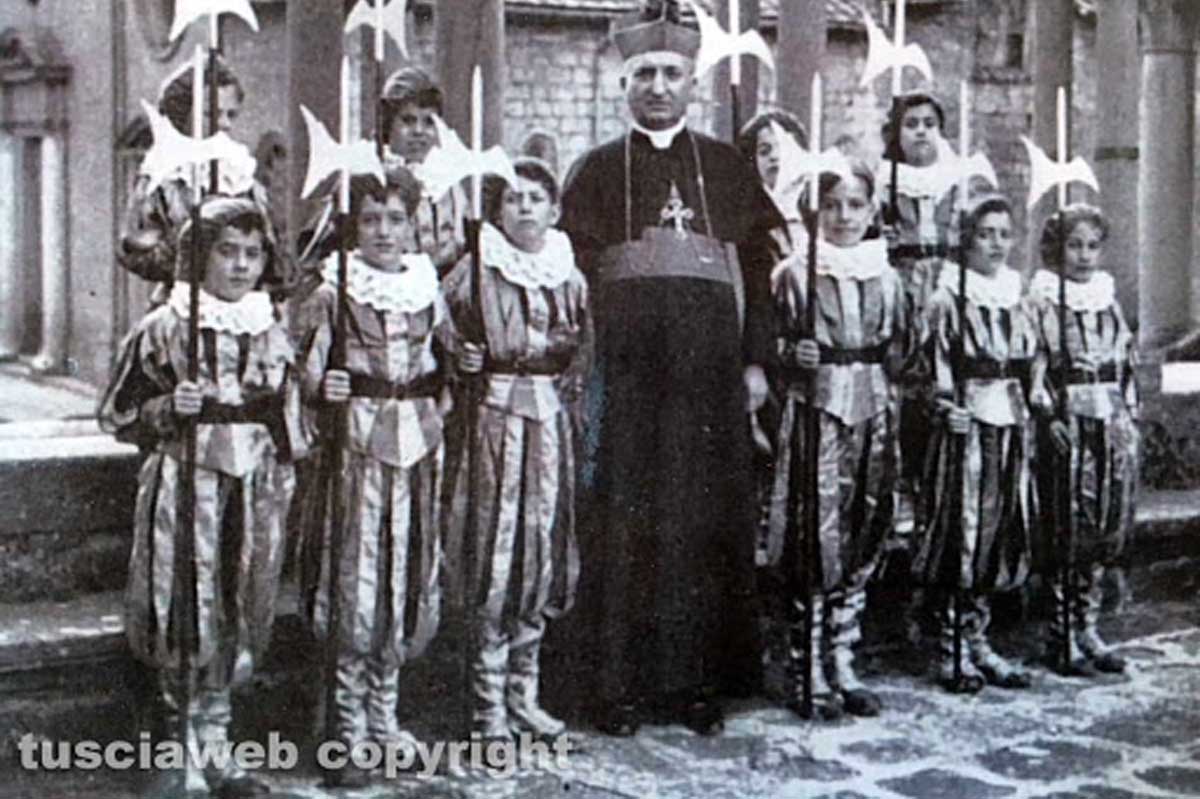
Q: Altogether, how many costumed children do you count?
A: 10